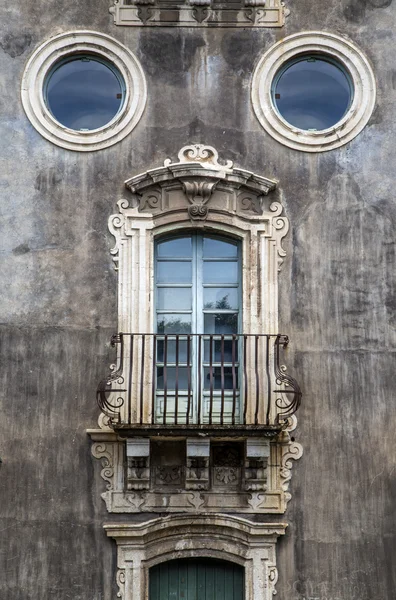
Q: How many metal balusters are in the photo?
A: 13